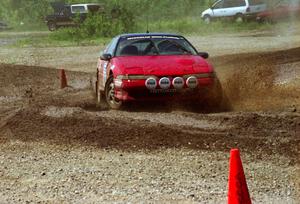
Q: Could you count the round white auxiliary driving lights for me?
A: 4